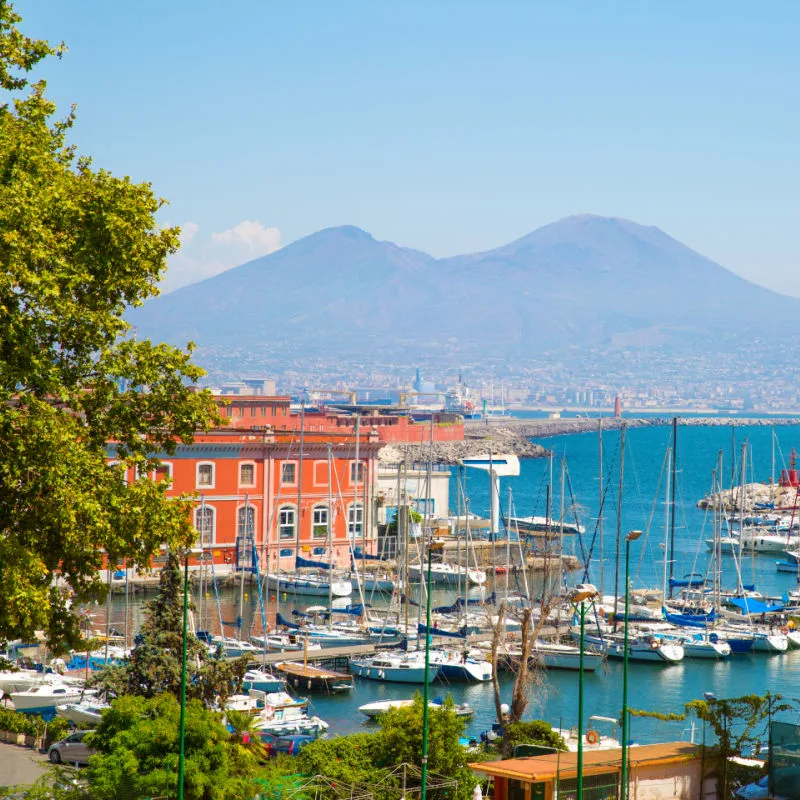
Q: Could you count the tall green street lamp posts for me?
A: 4